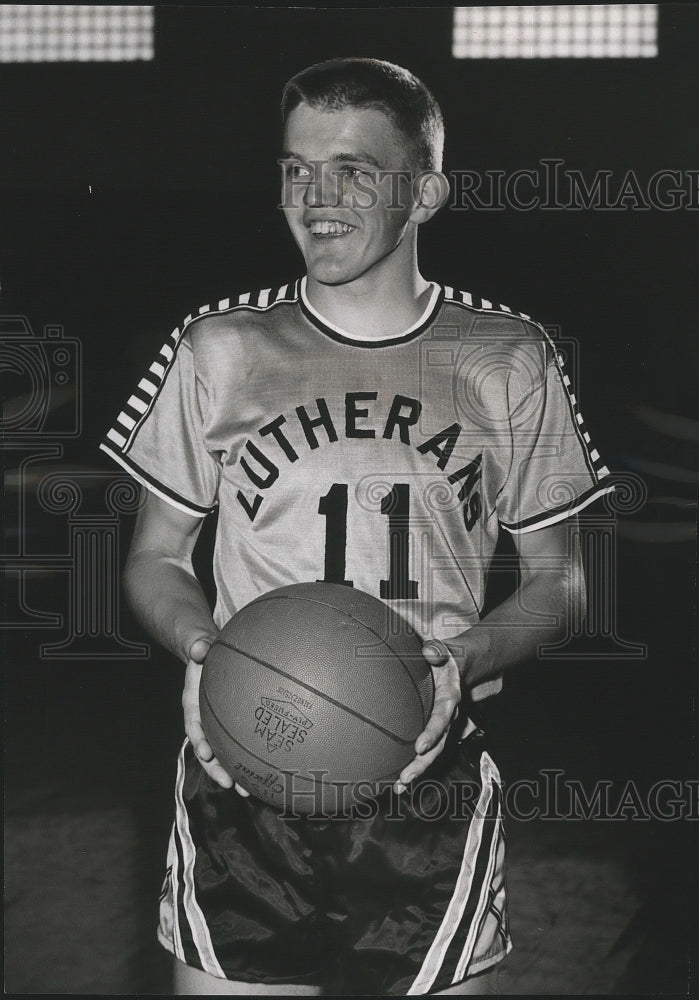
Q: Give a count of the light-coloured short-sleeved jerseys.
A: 1